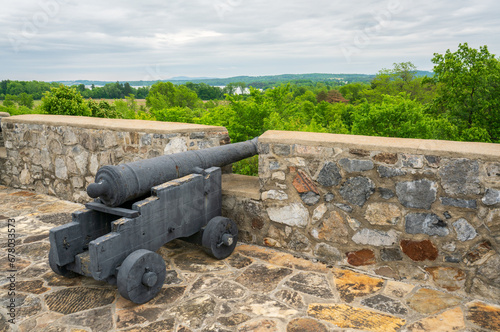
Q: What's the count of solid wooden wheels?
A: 3